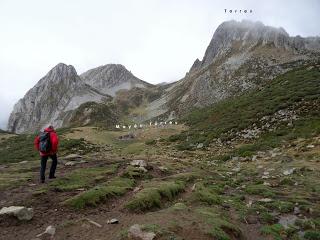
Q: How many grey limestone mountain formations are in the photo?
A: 3